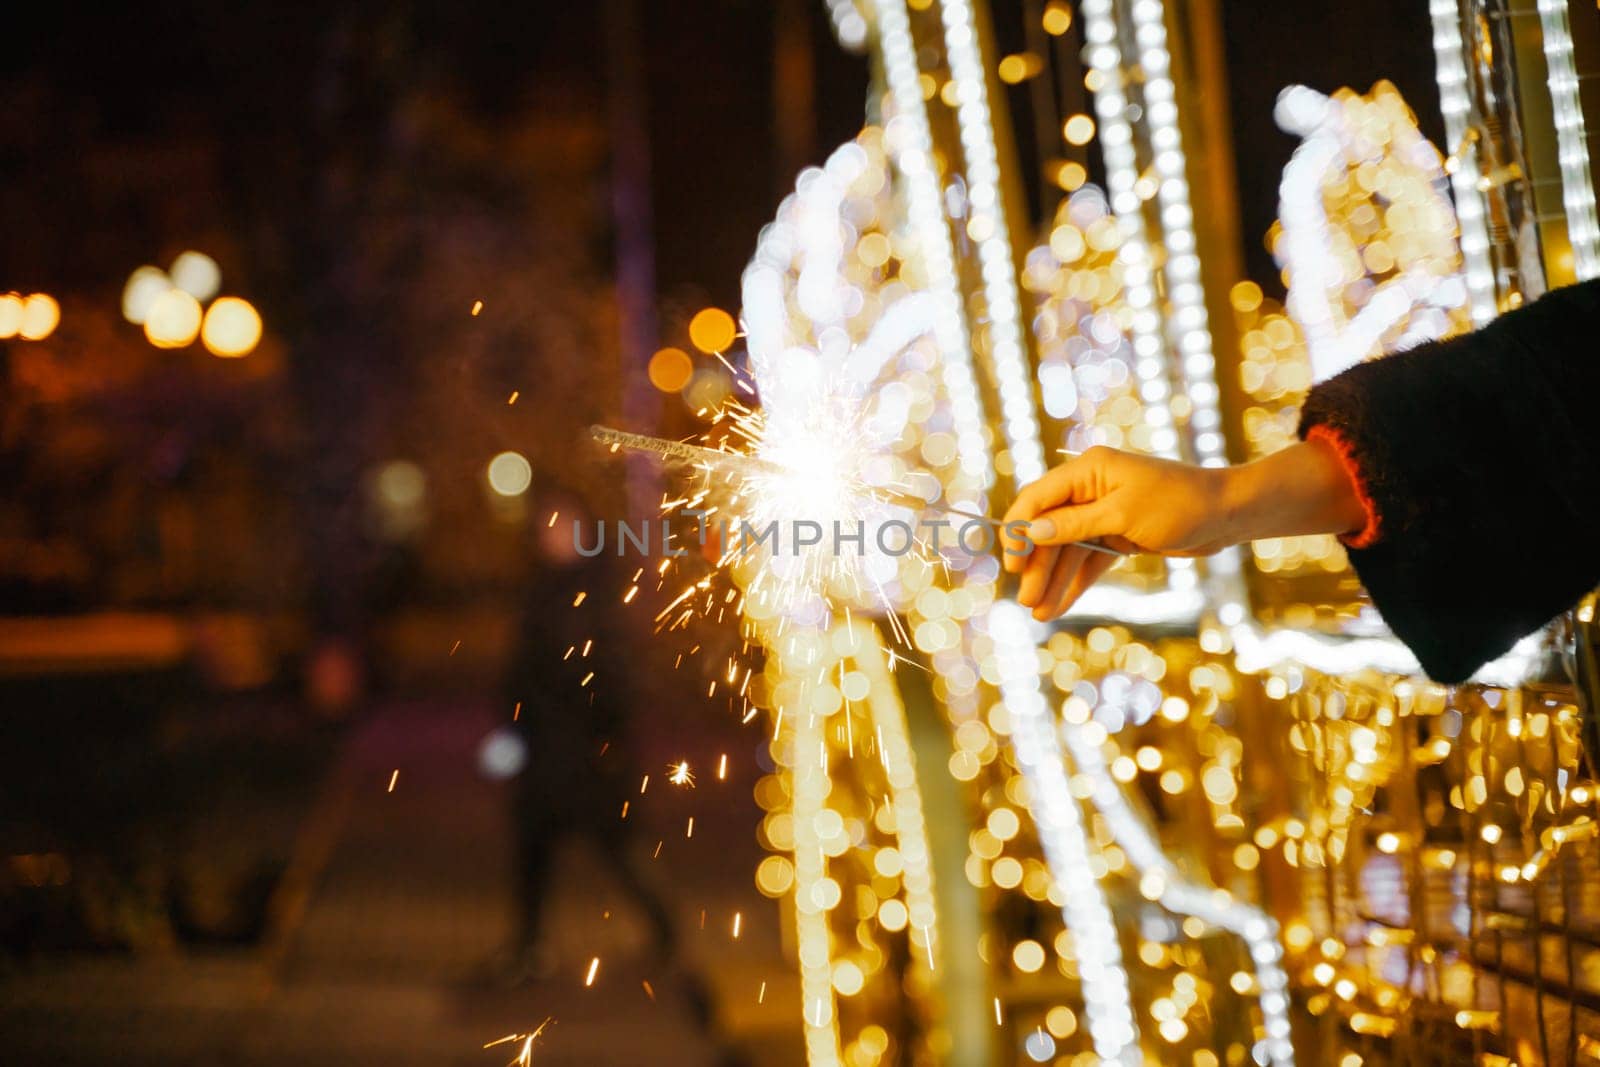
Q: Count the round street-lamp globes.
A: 6